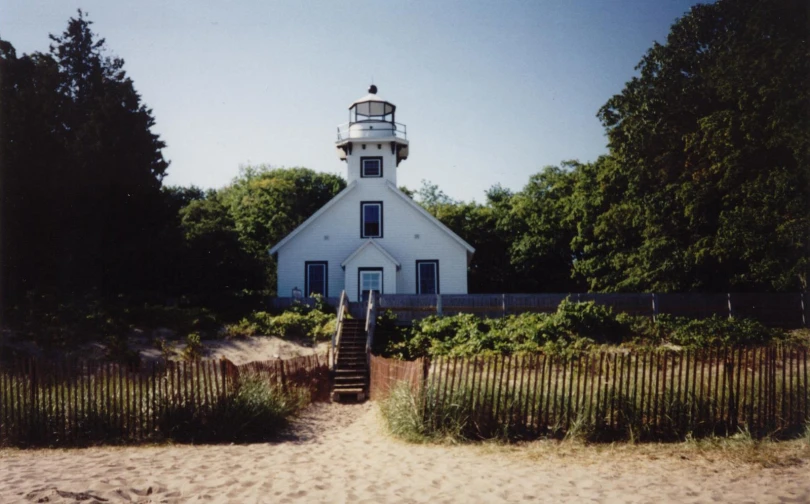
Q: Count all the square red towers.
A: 0